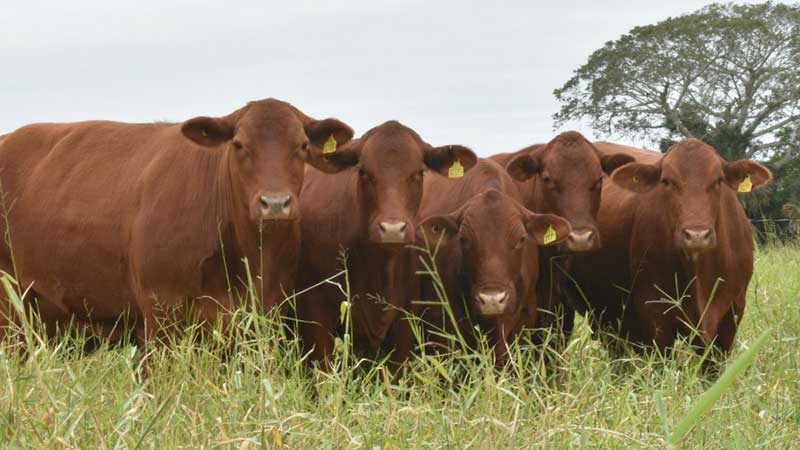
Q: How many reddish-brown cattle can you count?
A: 5